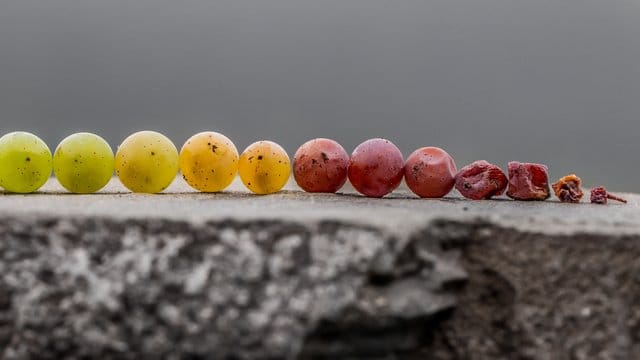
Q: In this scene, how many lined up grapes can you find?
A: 12